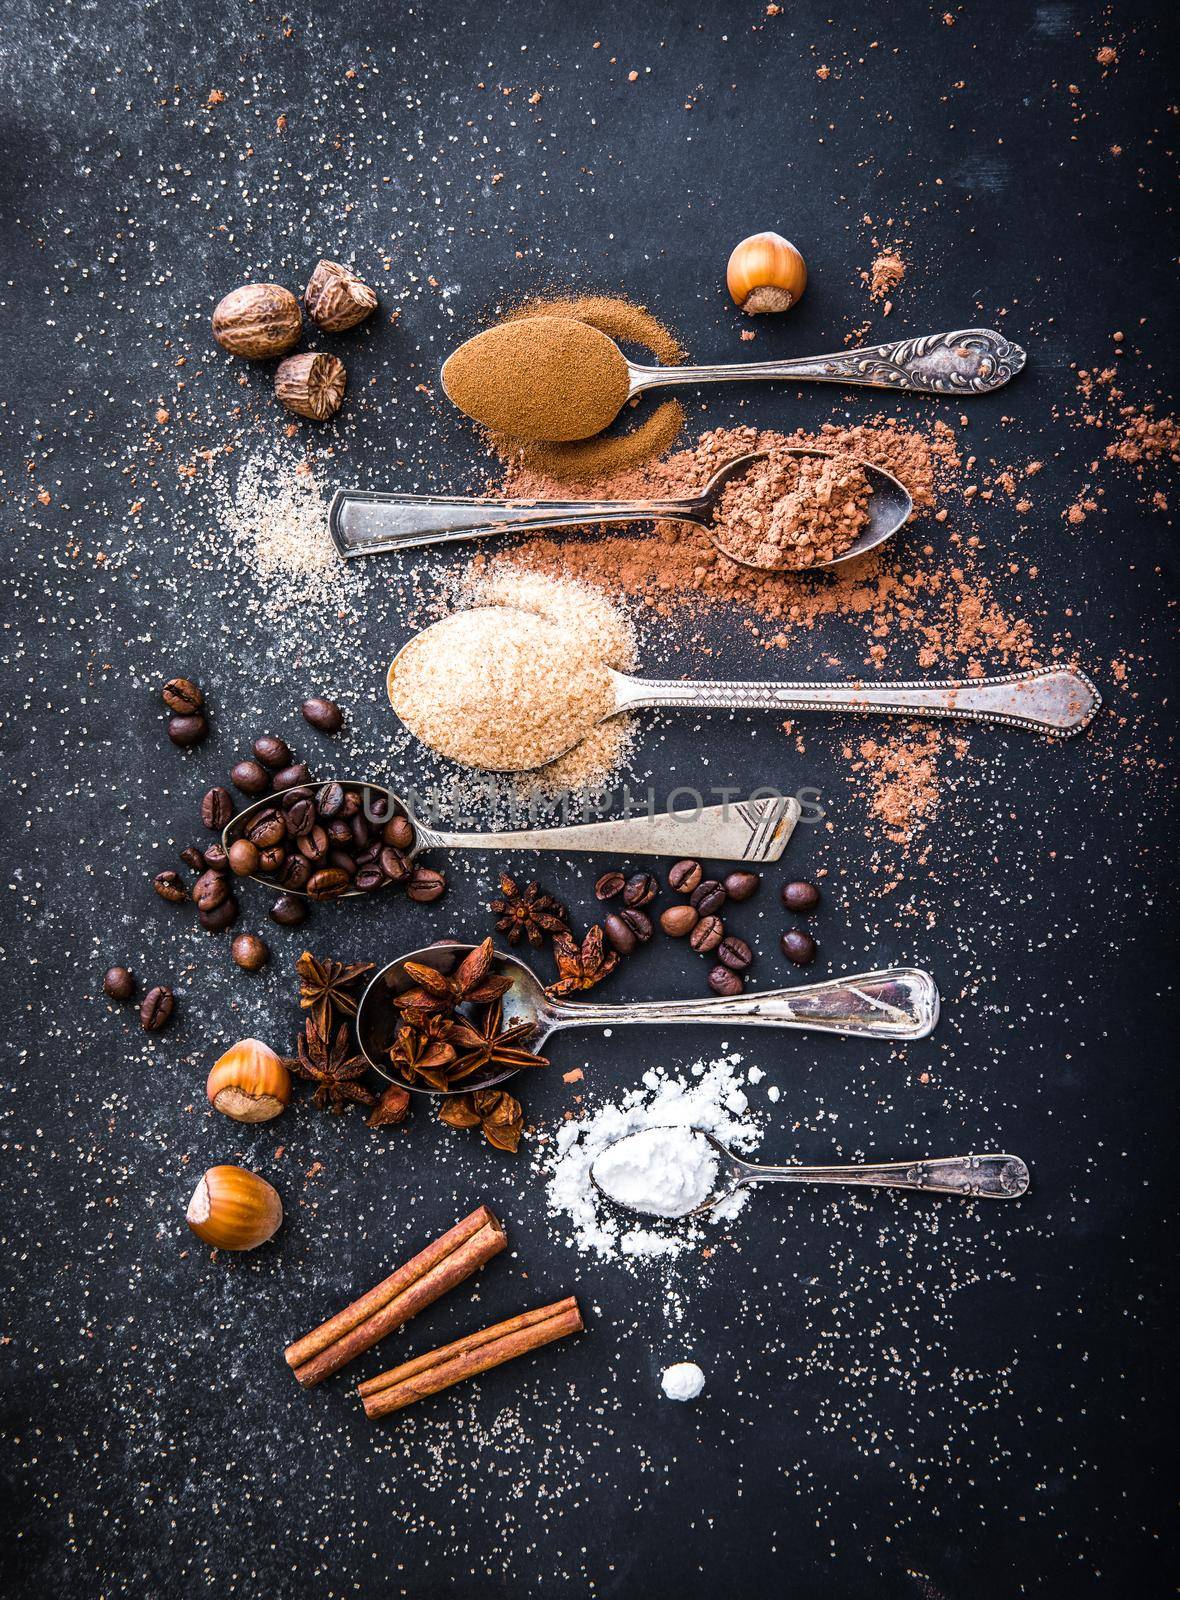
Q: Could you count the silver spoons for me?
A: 6